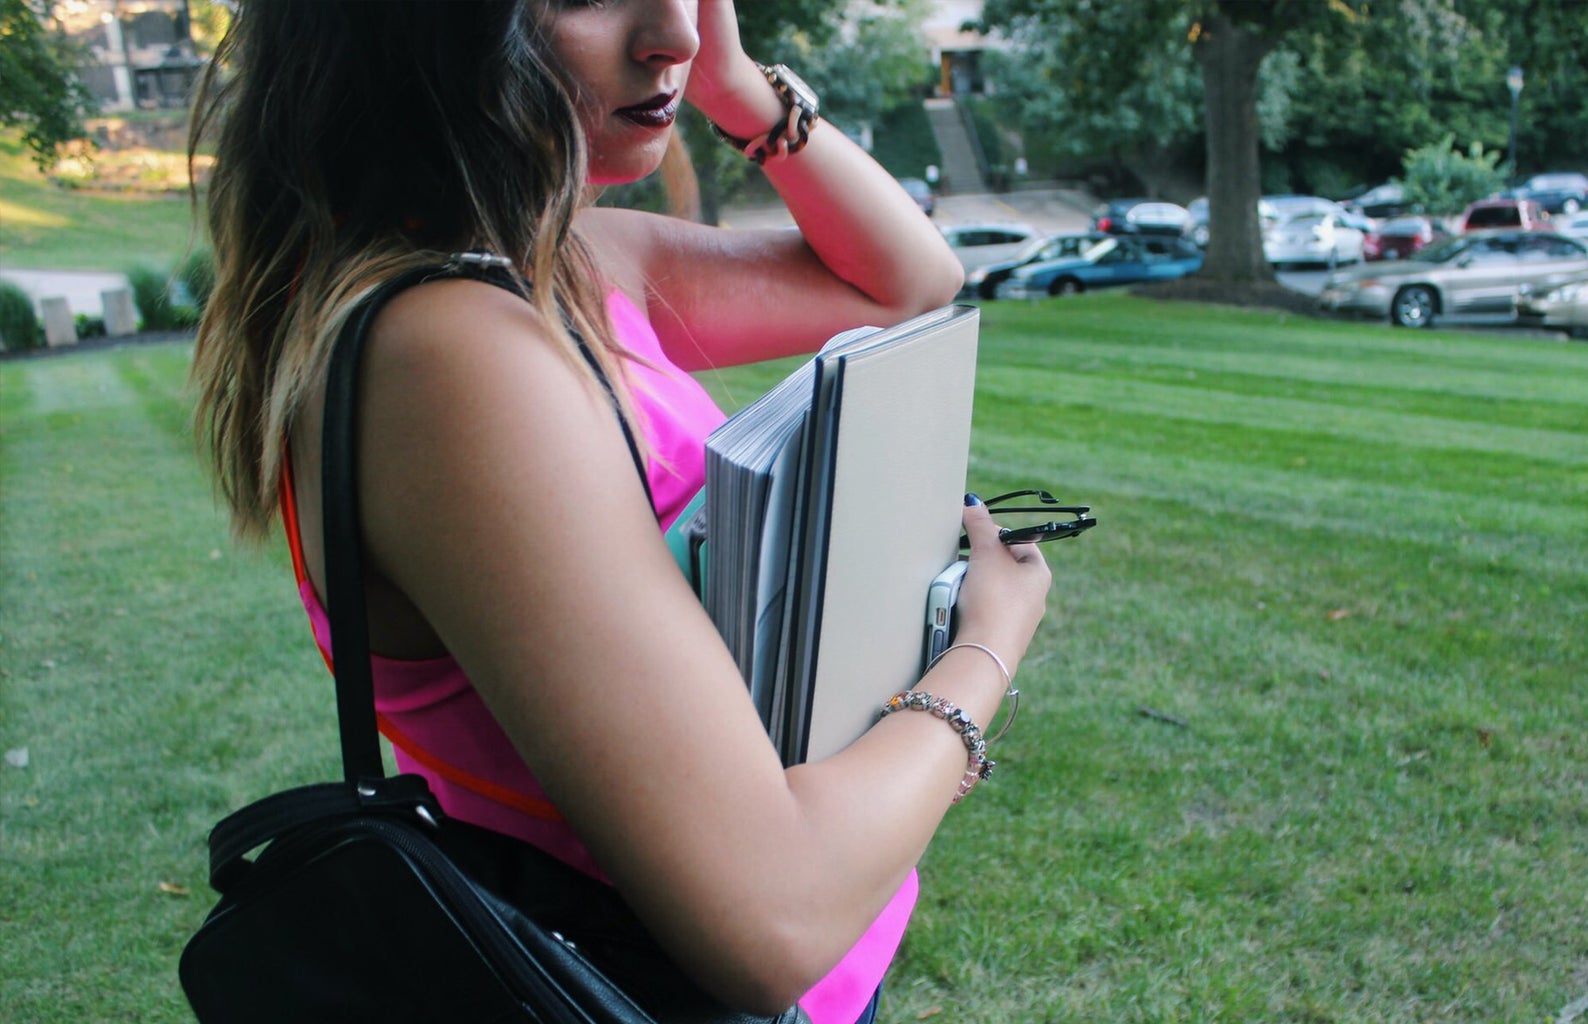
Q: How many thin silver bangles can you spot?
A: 1